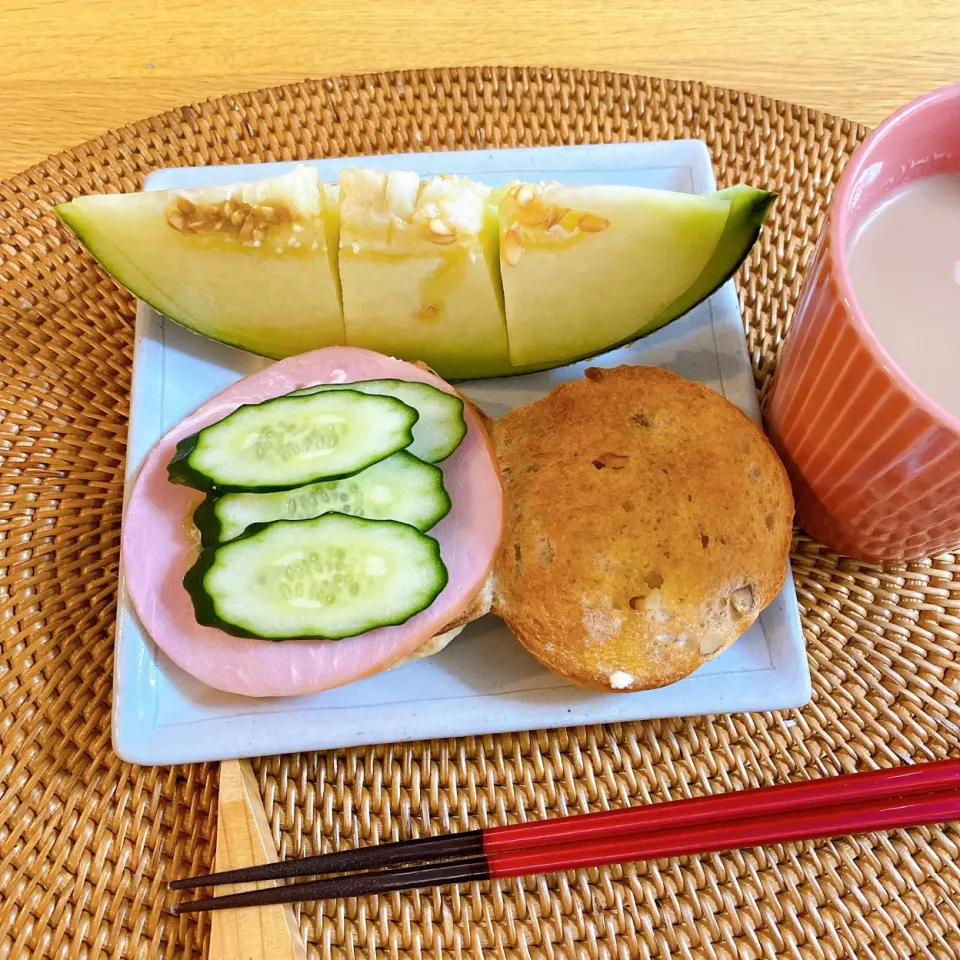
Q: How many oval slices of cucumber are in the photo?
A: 4